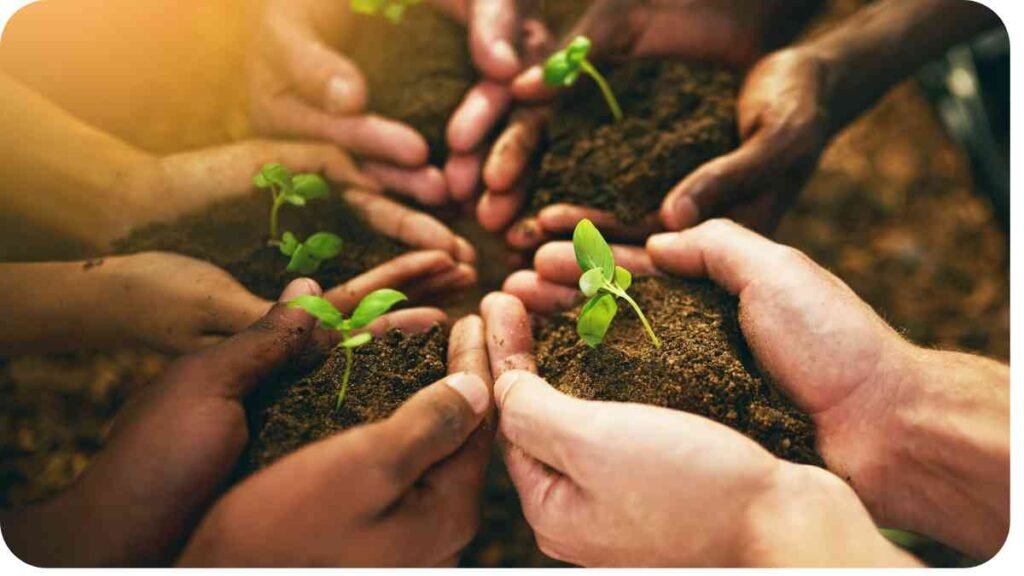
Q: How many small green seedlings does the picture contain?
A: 5